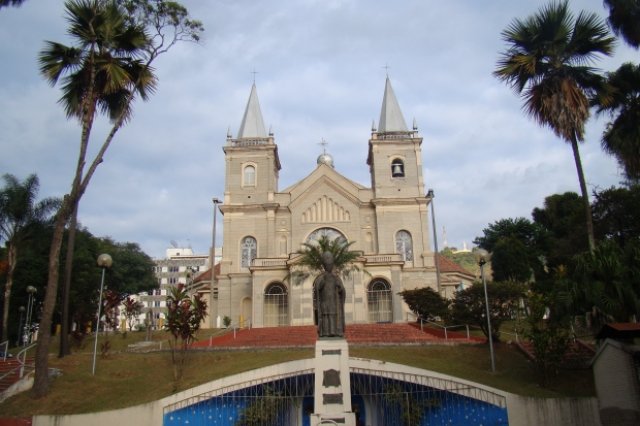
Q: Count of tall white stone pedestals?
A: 1